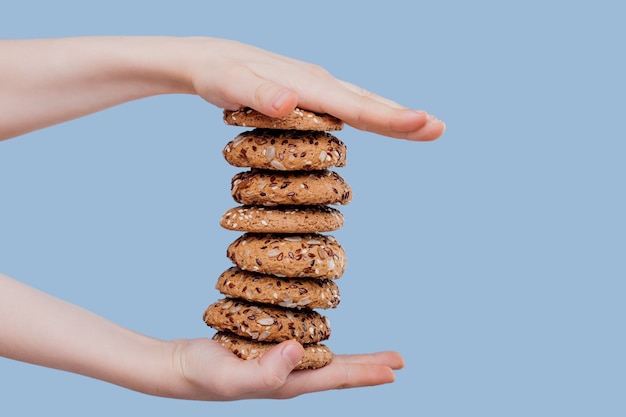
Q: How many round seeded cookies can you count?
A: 8